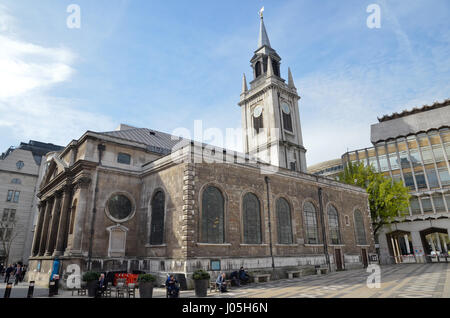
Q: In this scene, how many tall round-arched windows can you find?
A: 7